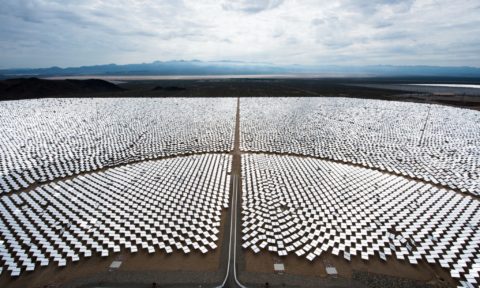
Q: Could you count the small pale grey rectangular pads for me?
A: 3